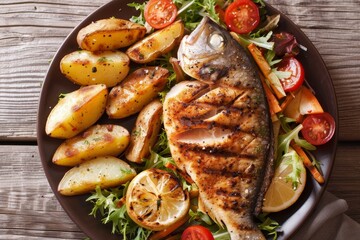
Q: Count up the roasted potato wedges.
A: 8